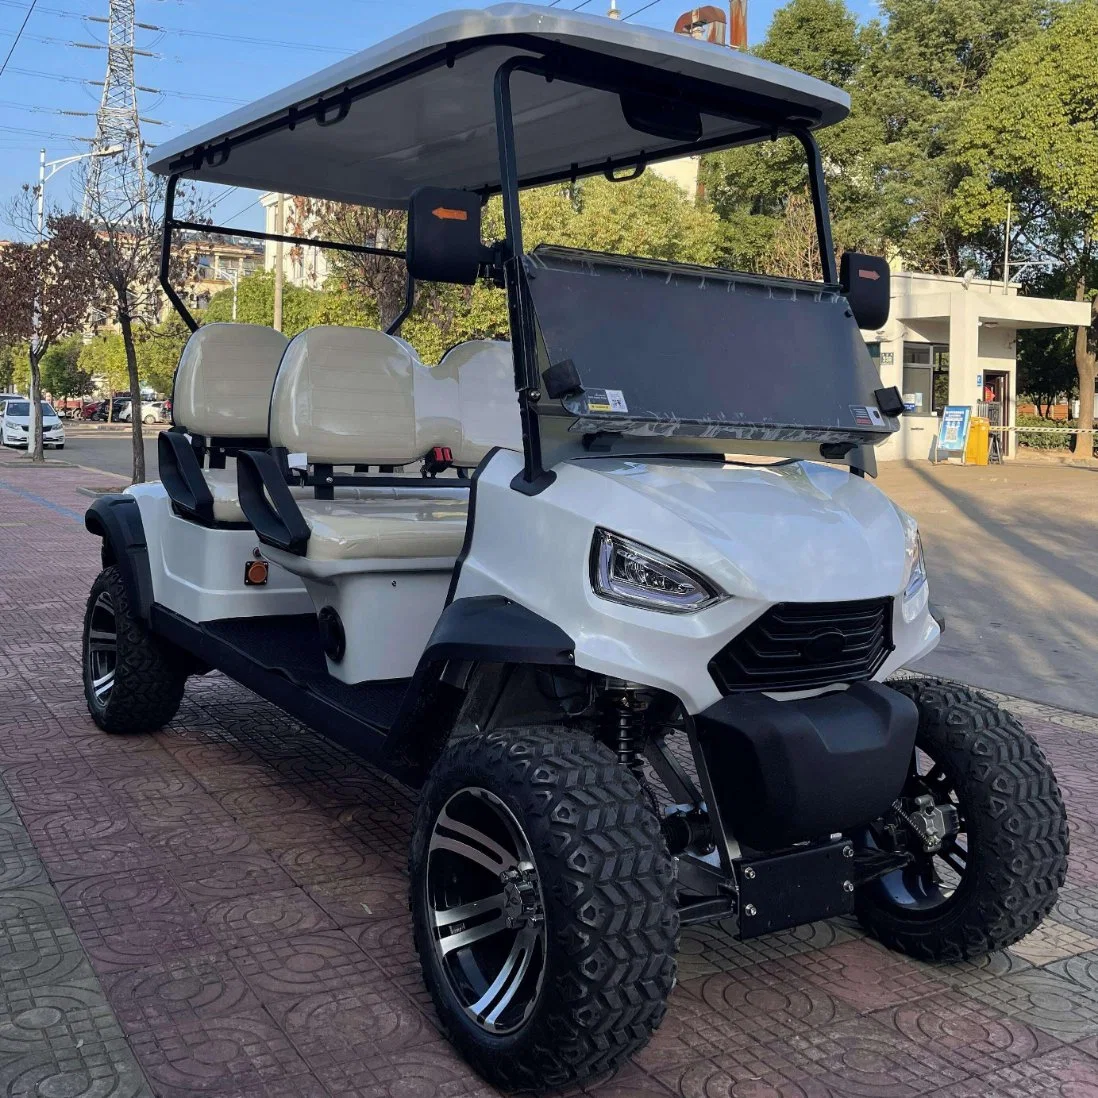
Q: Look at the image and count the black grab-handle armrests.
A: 2